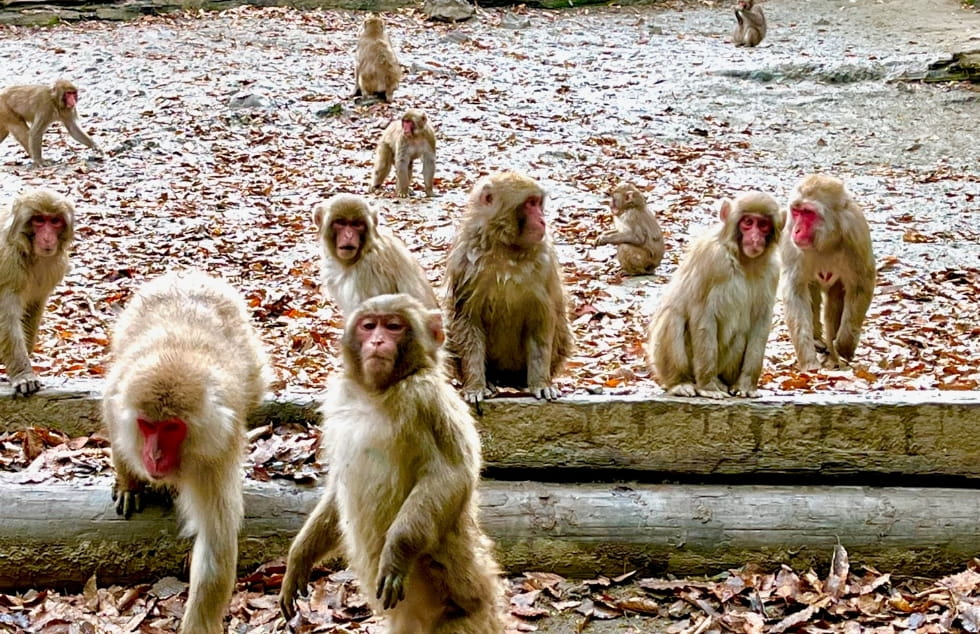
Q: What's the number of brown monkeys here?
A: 12